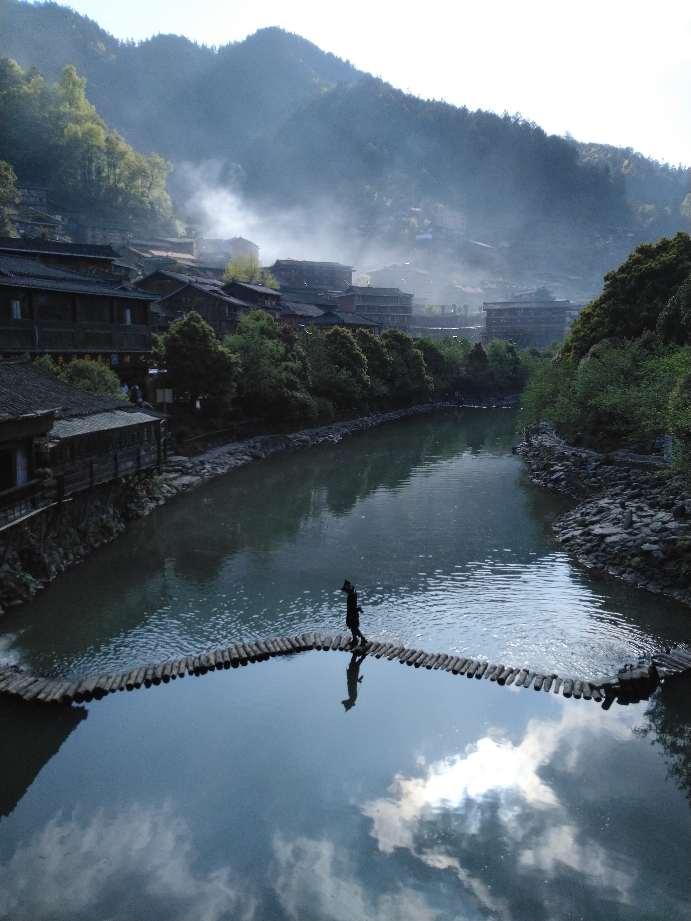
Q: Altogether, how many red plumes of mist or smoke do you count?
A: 0